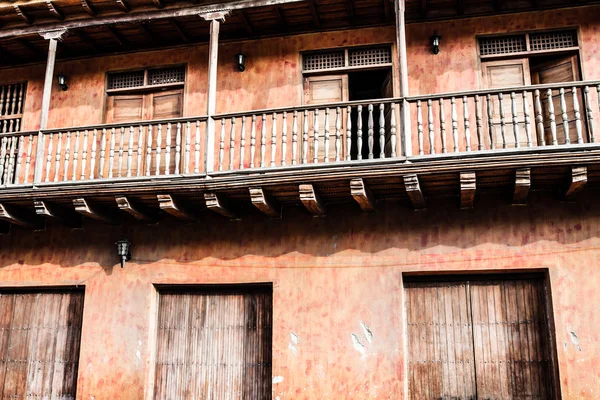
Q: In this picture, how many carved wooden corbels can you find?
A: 13